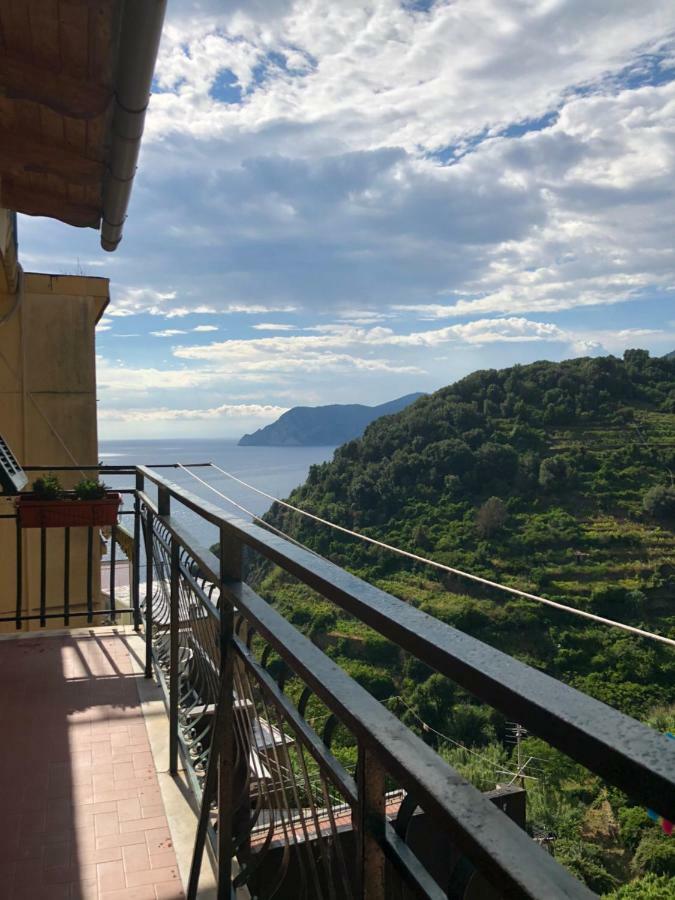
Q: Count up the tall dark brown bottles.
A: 0